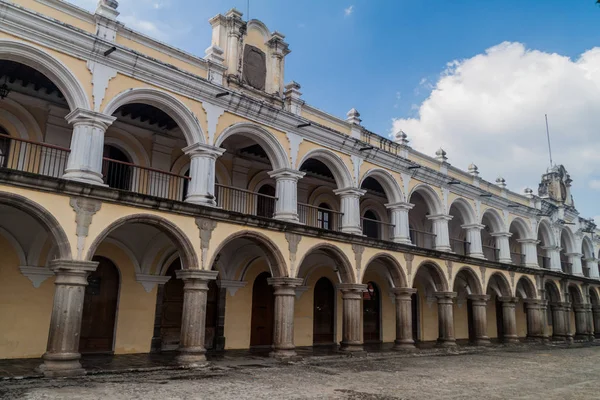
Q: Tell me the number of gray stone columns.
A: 12